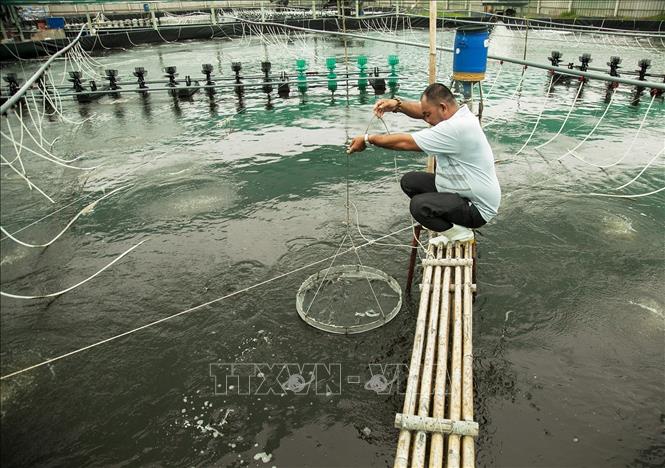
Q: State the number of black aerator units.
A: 13